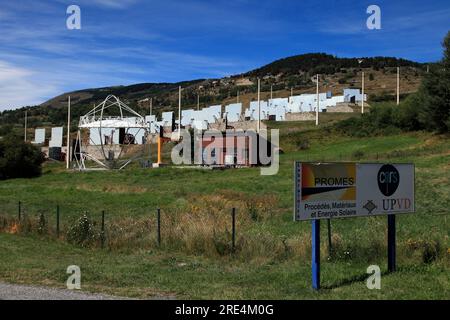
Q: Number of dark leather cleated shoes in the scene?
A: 0